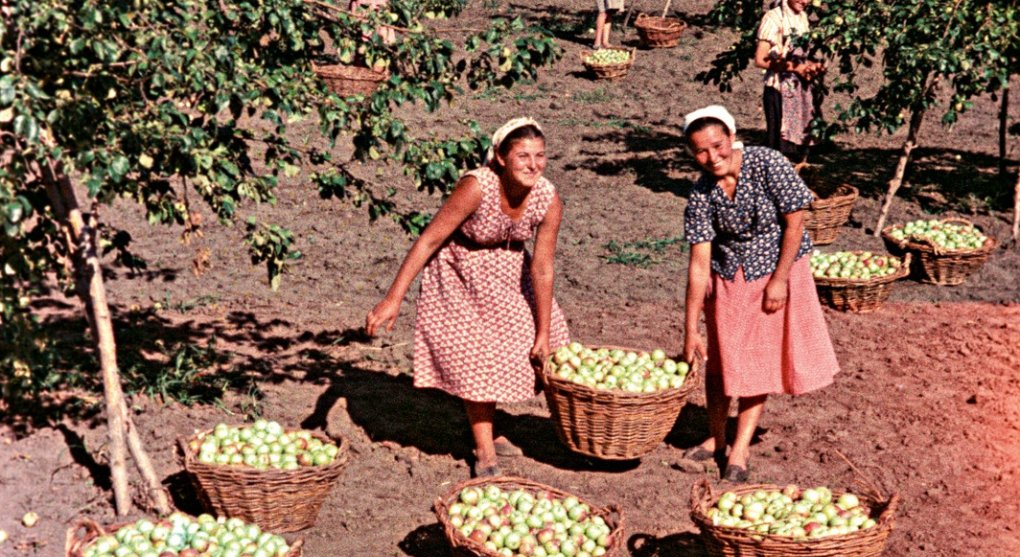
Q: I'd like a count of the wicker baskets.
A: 11